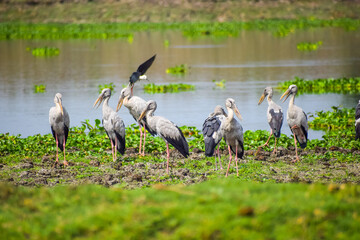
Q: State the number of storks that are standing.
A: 8